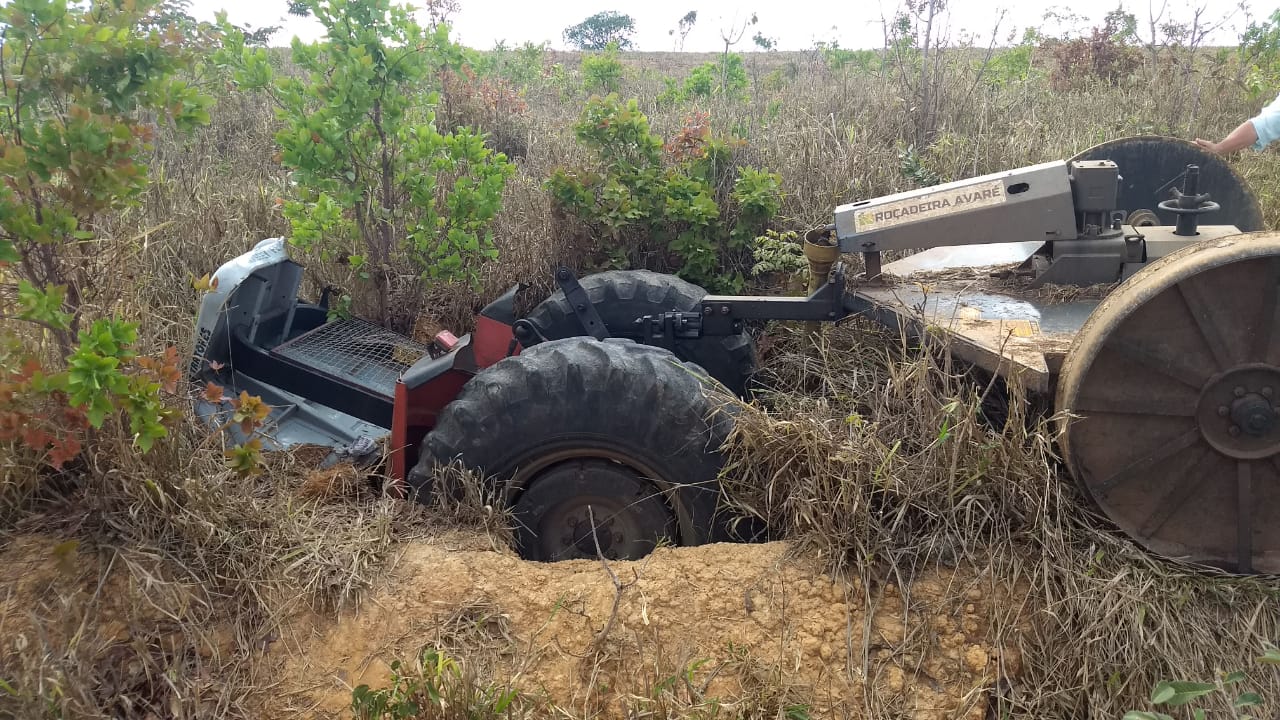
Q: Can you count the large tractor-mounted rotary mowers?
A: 1